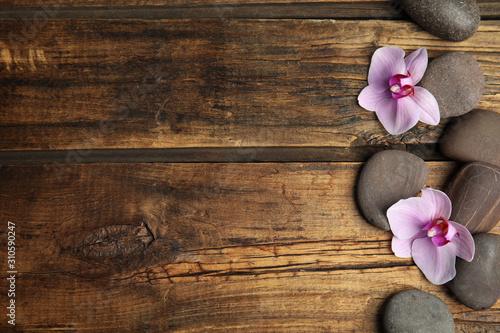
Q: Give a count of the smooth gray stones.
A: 7